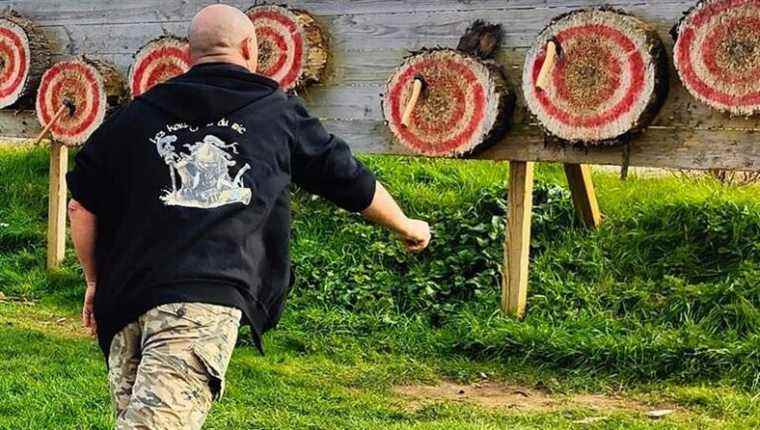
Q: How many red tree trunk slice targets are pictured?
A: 7